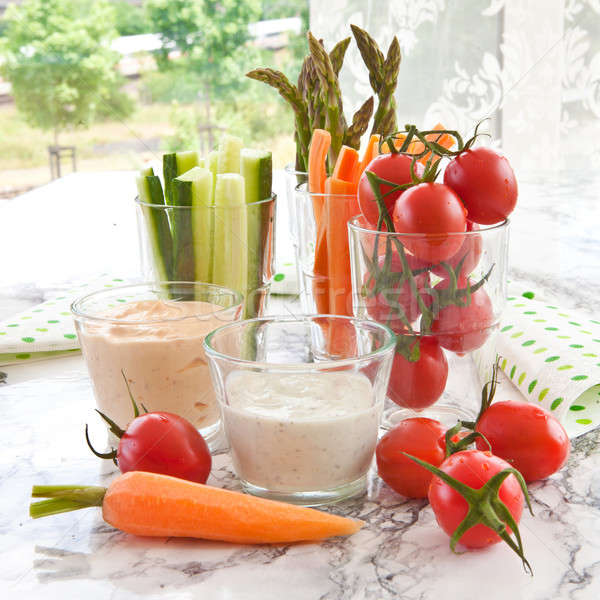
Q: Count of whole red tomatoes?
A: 11